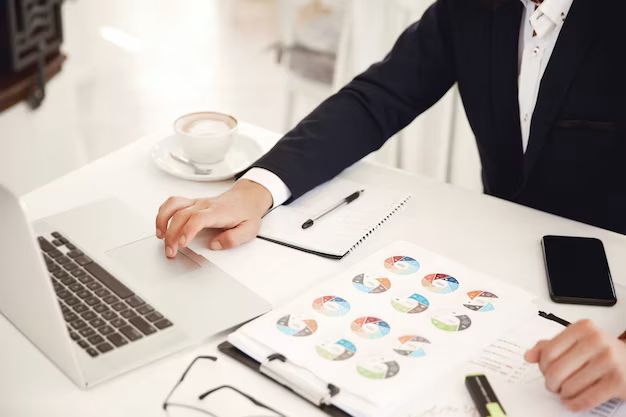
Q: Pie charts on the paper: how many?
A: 12